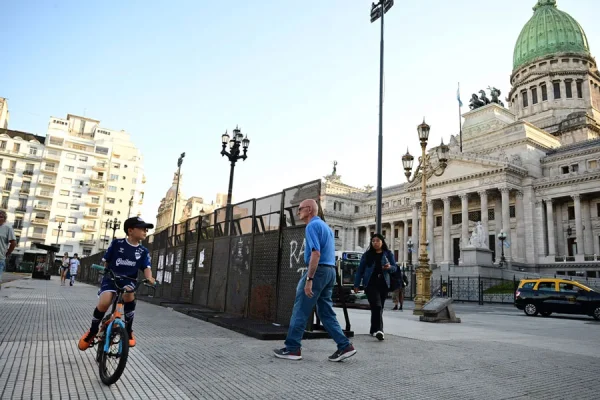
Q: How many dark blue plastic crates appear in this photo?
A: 0